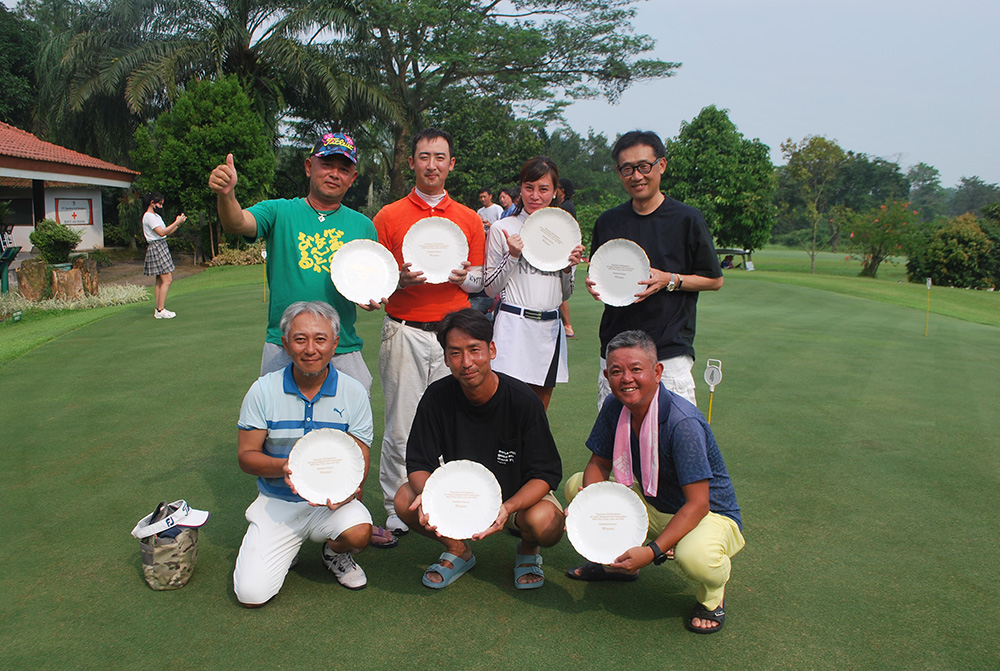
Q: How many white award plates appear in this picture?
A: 7